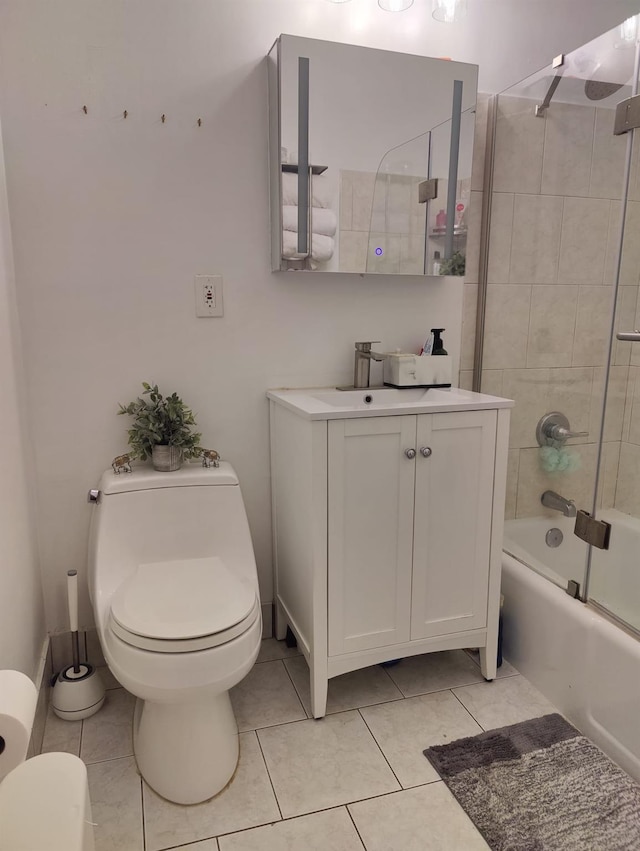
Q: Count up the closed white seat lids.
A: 1